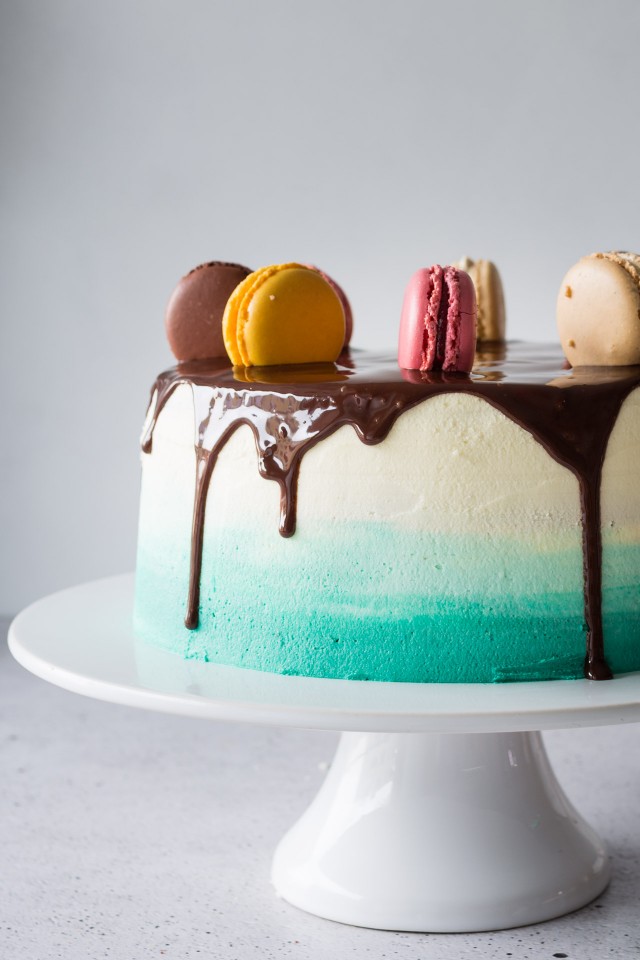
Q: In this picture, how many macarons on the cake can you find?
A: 6